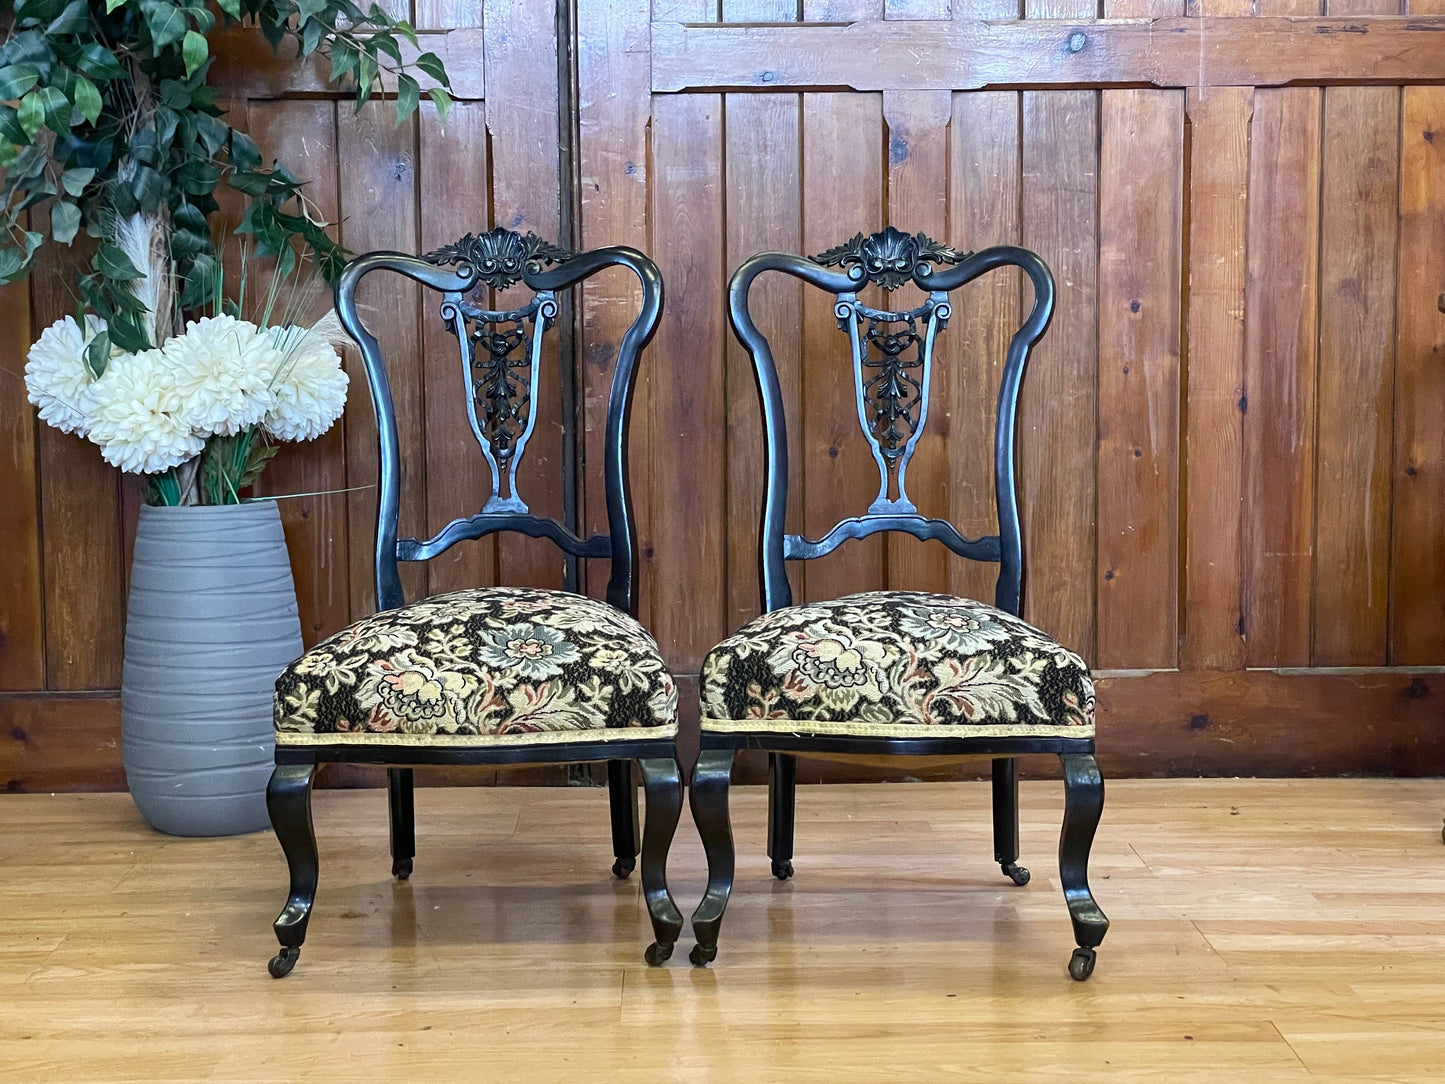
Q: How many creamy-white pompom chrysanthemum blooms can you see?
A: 4